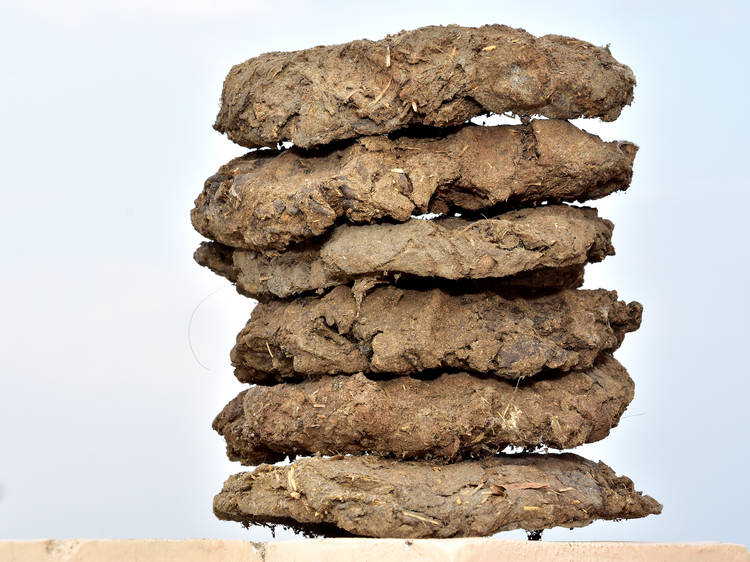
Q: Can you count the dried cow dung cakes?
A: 6